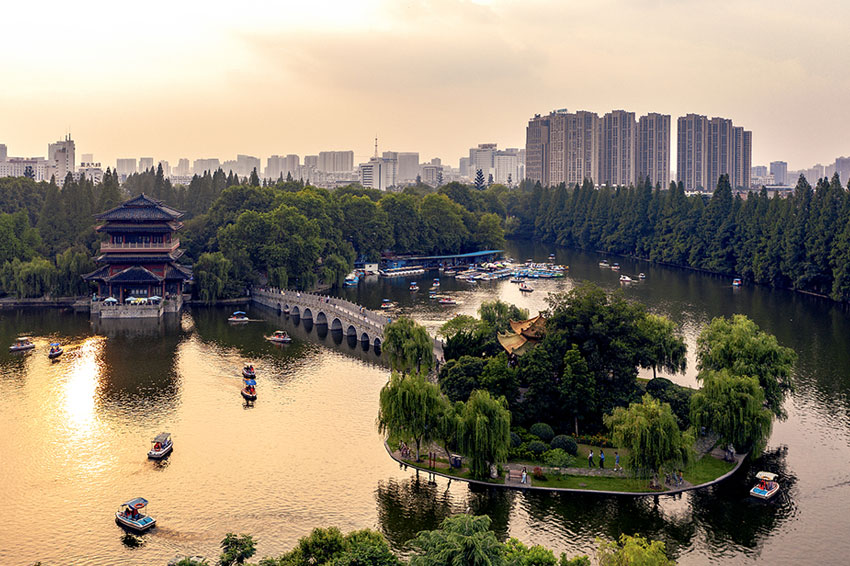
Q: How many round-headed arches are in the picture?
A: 9